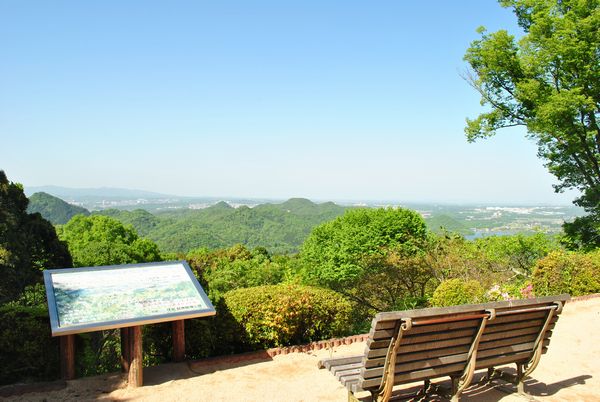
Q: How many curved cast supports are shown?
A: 3